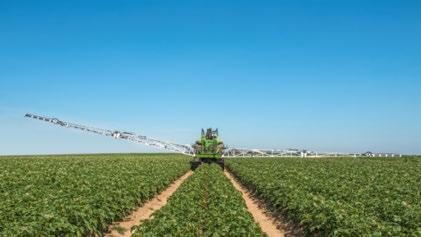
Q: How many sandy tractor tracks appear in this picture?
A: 2